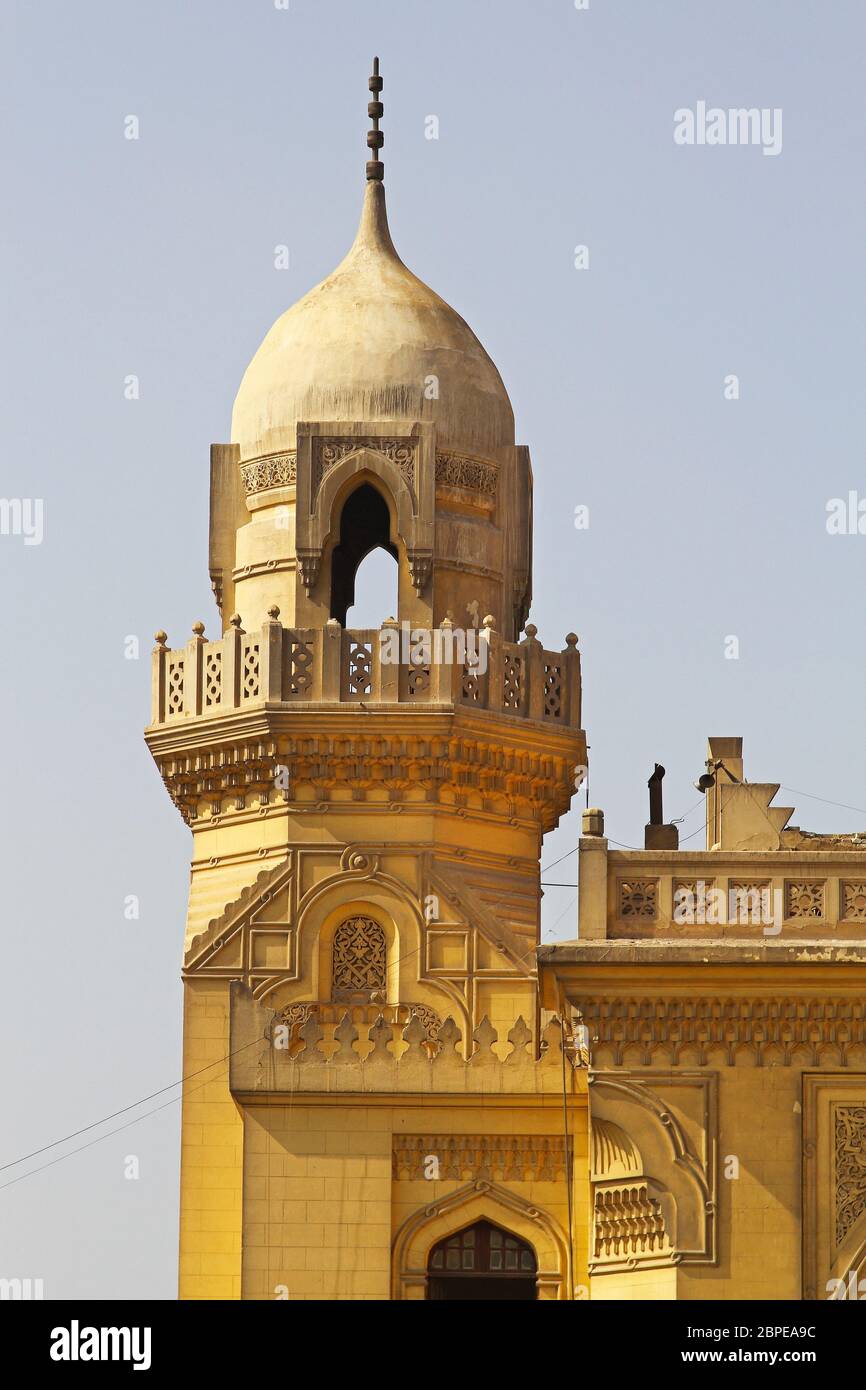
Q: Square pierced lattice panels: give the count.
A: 5